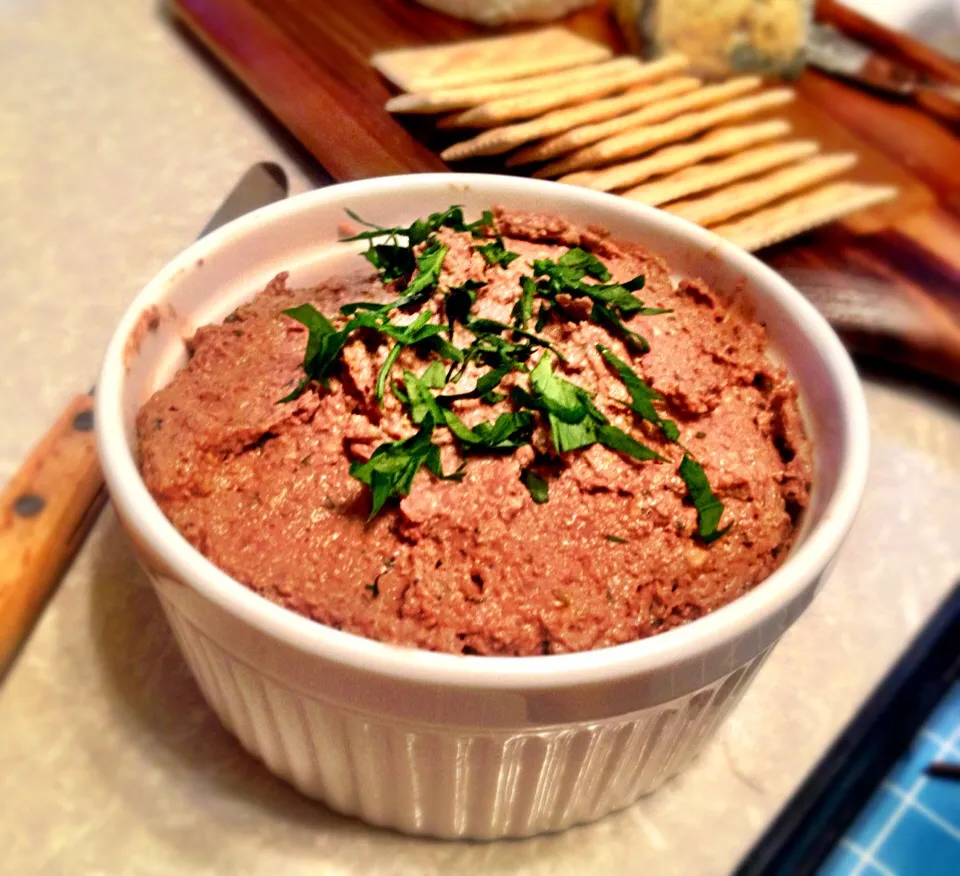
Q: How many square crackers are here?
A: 10